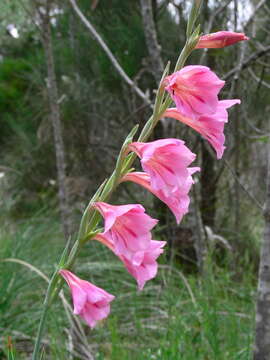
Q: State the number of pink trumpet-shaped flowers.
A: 7